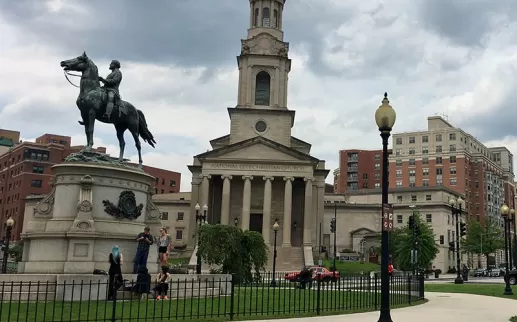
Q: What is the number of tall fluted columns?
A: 6